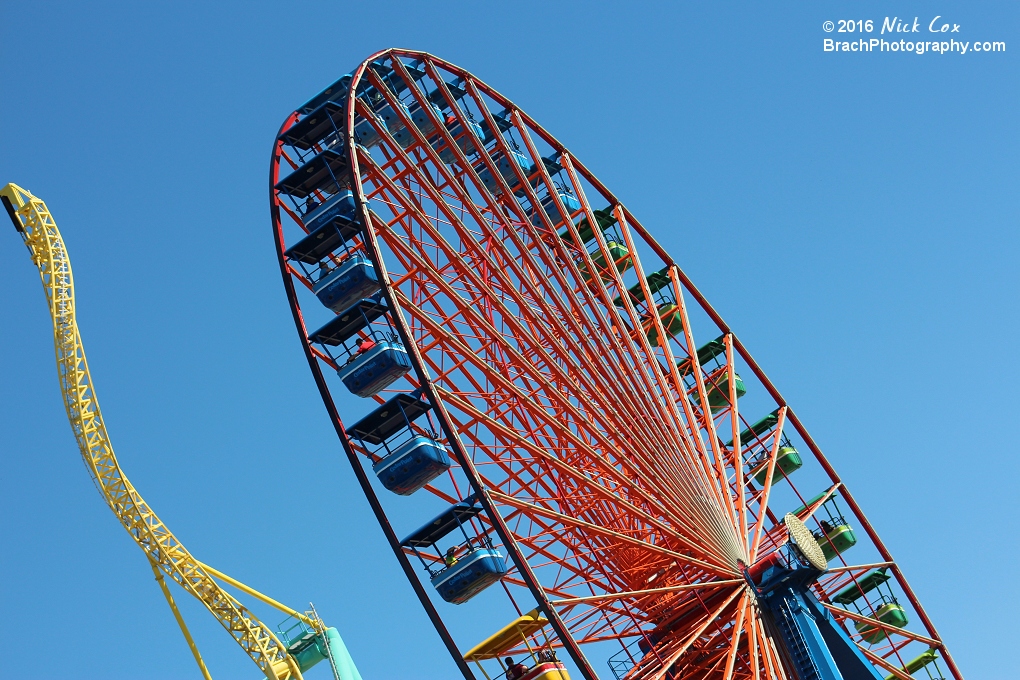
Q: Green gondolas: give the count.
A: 7